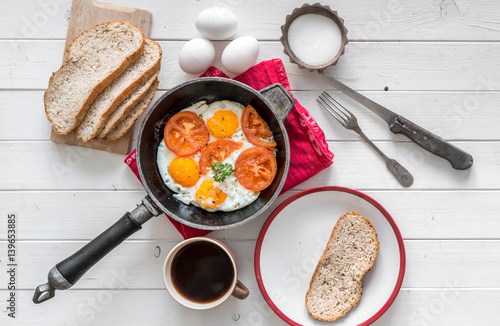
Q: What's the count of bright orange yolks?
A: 3